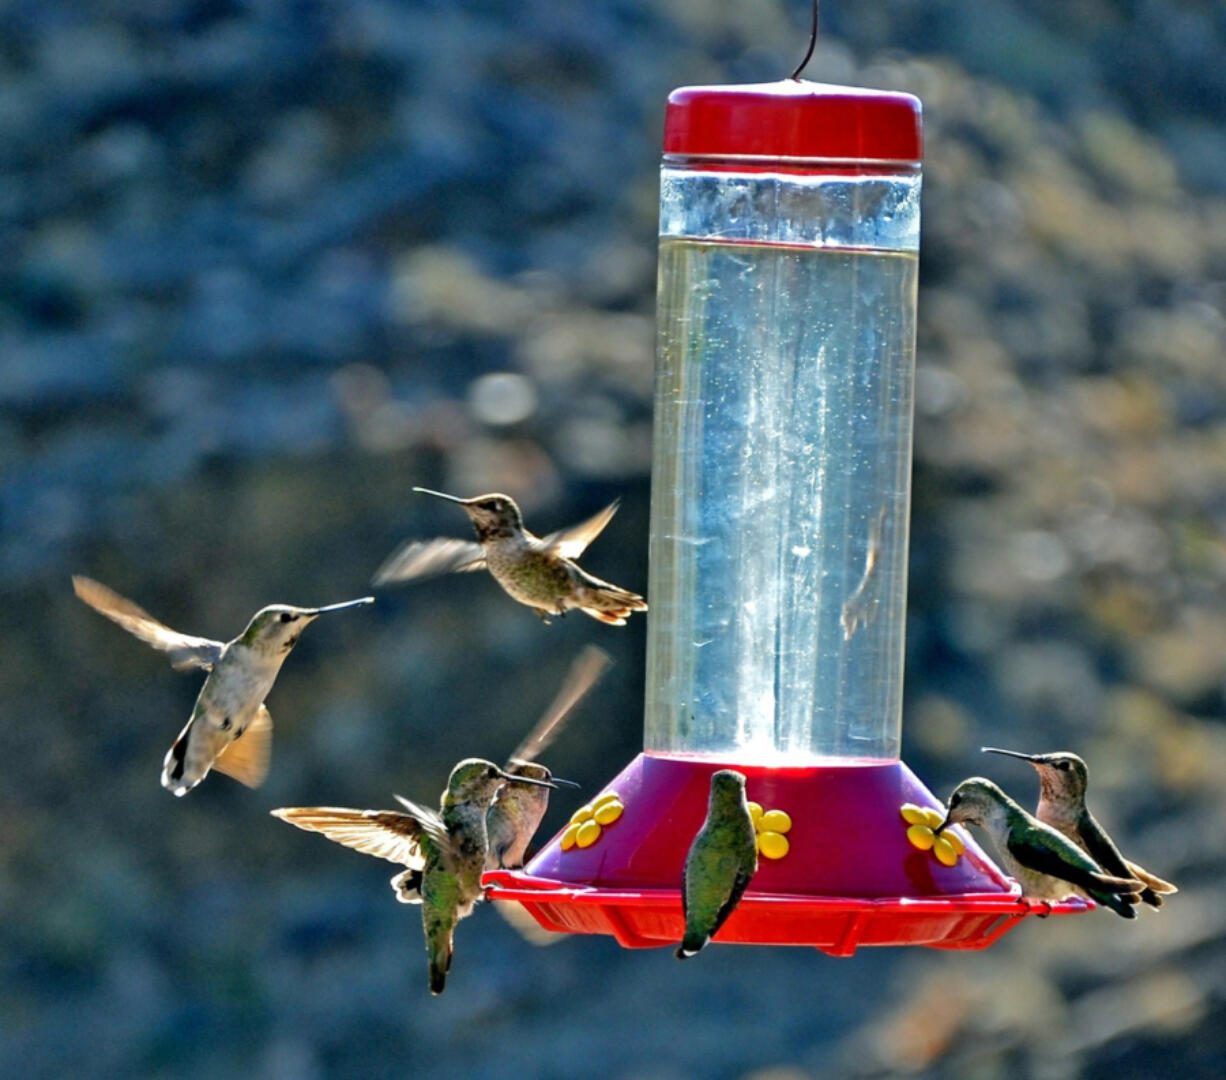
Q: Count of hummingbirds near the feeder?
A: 7